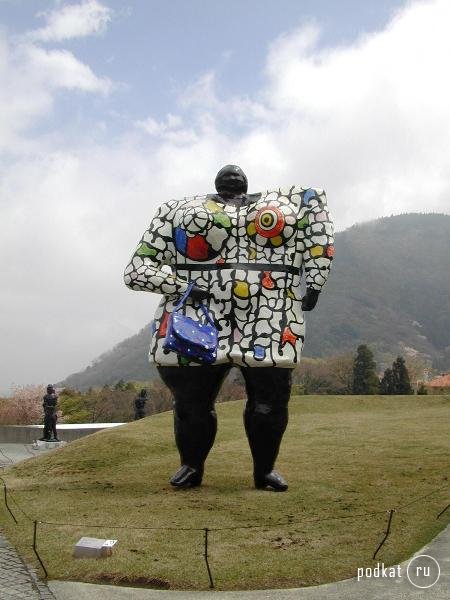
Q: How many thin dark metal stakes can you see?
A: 5